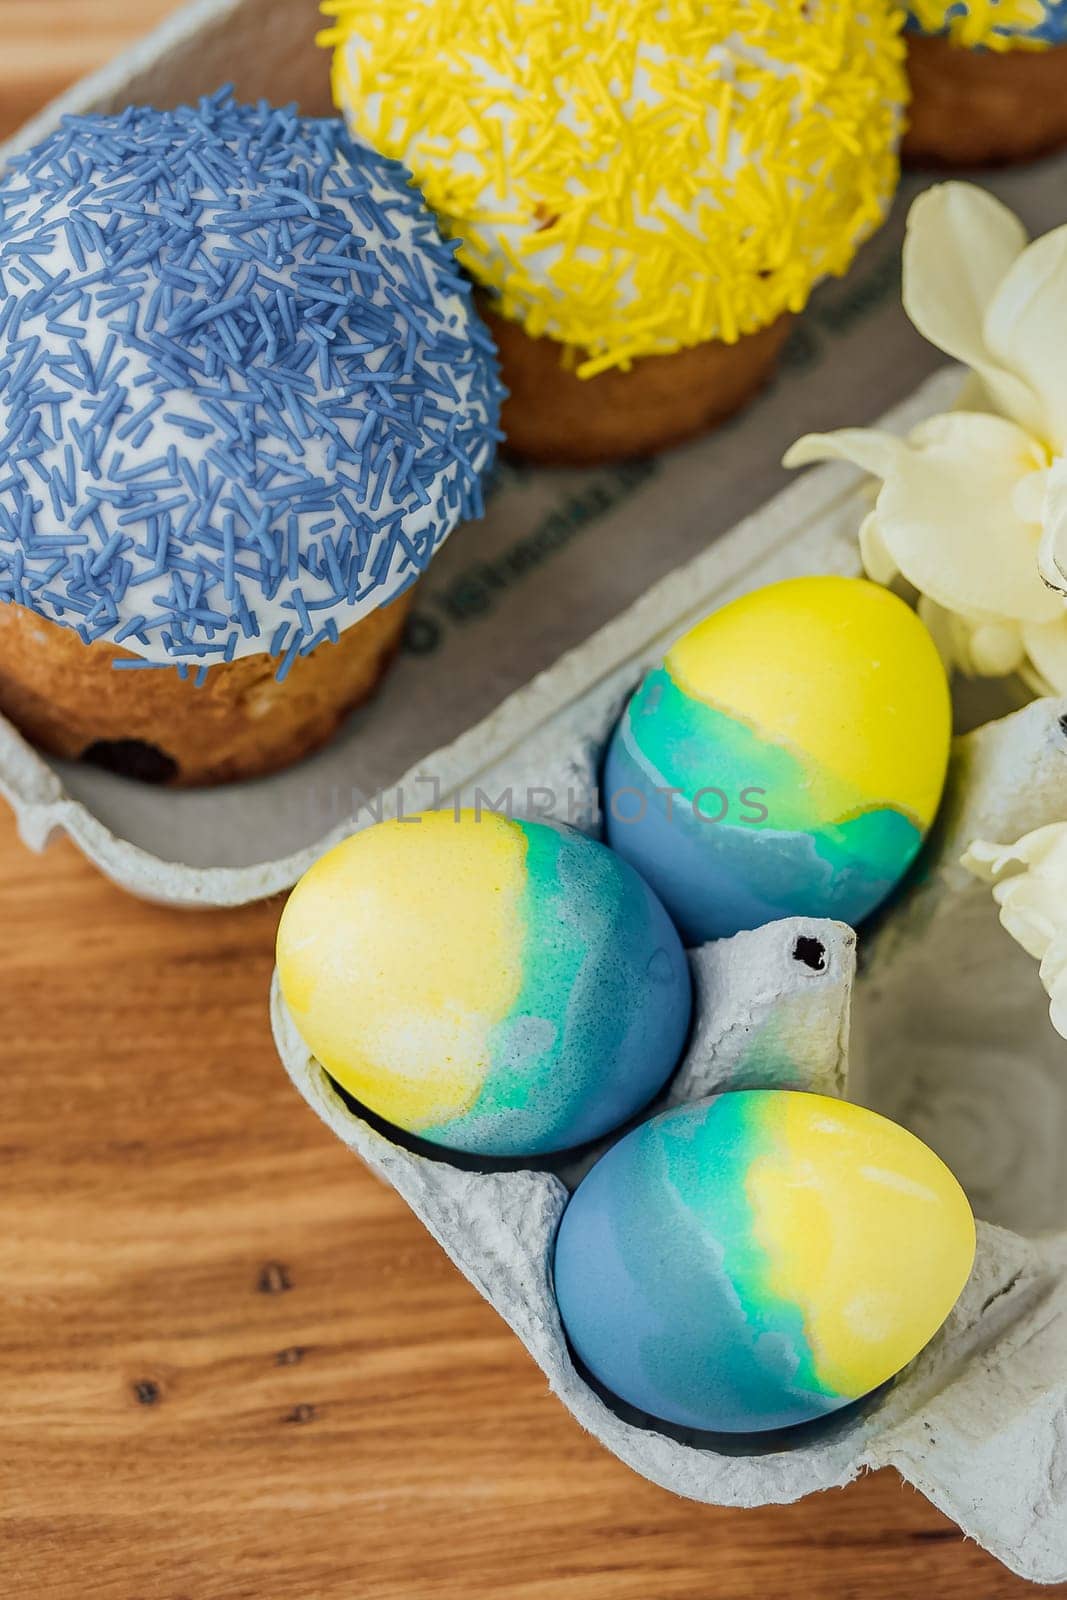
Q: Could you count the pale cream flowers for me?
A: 2